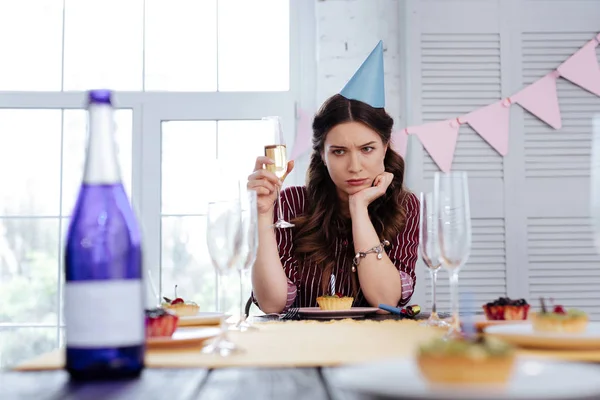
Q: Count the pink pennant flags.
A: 6